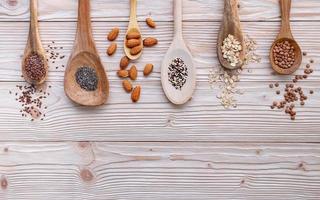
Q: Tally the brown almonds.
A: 13